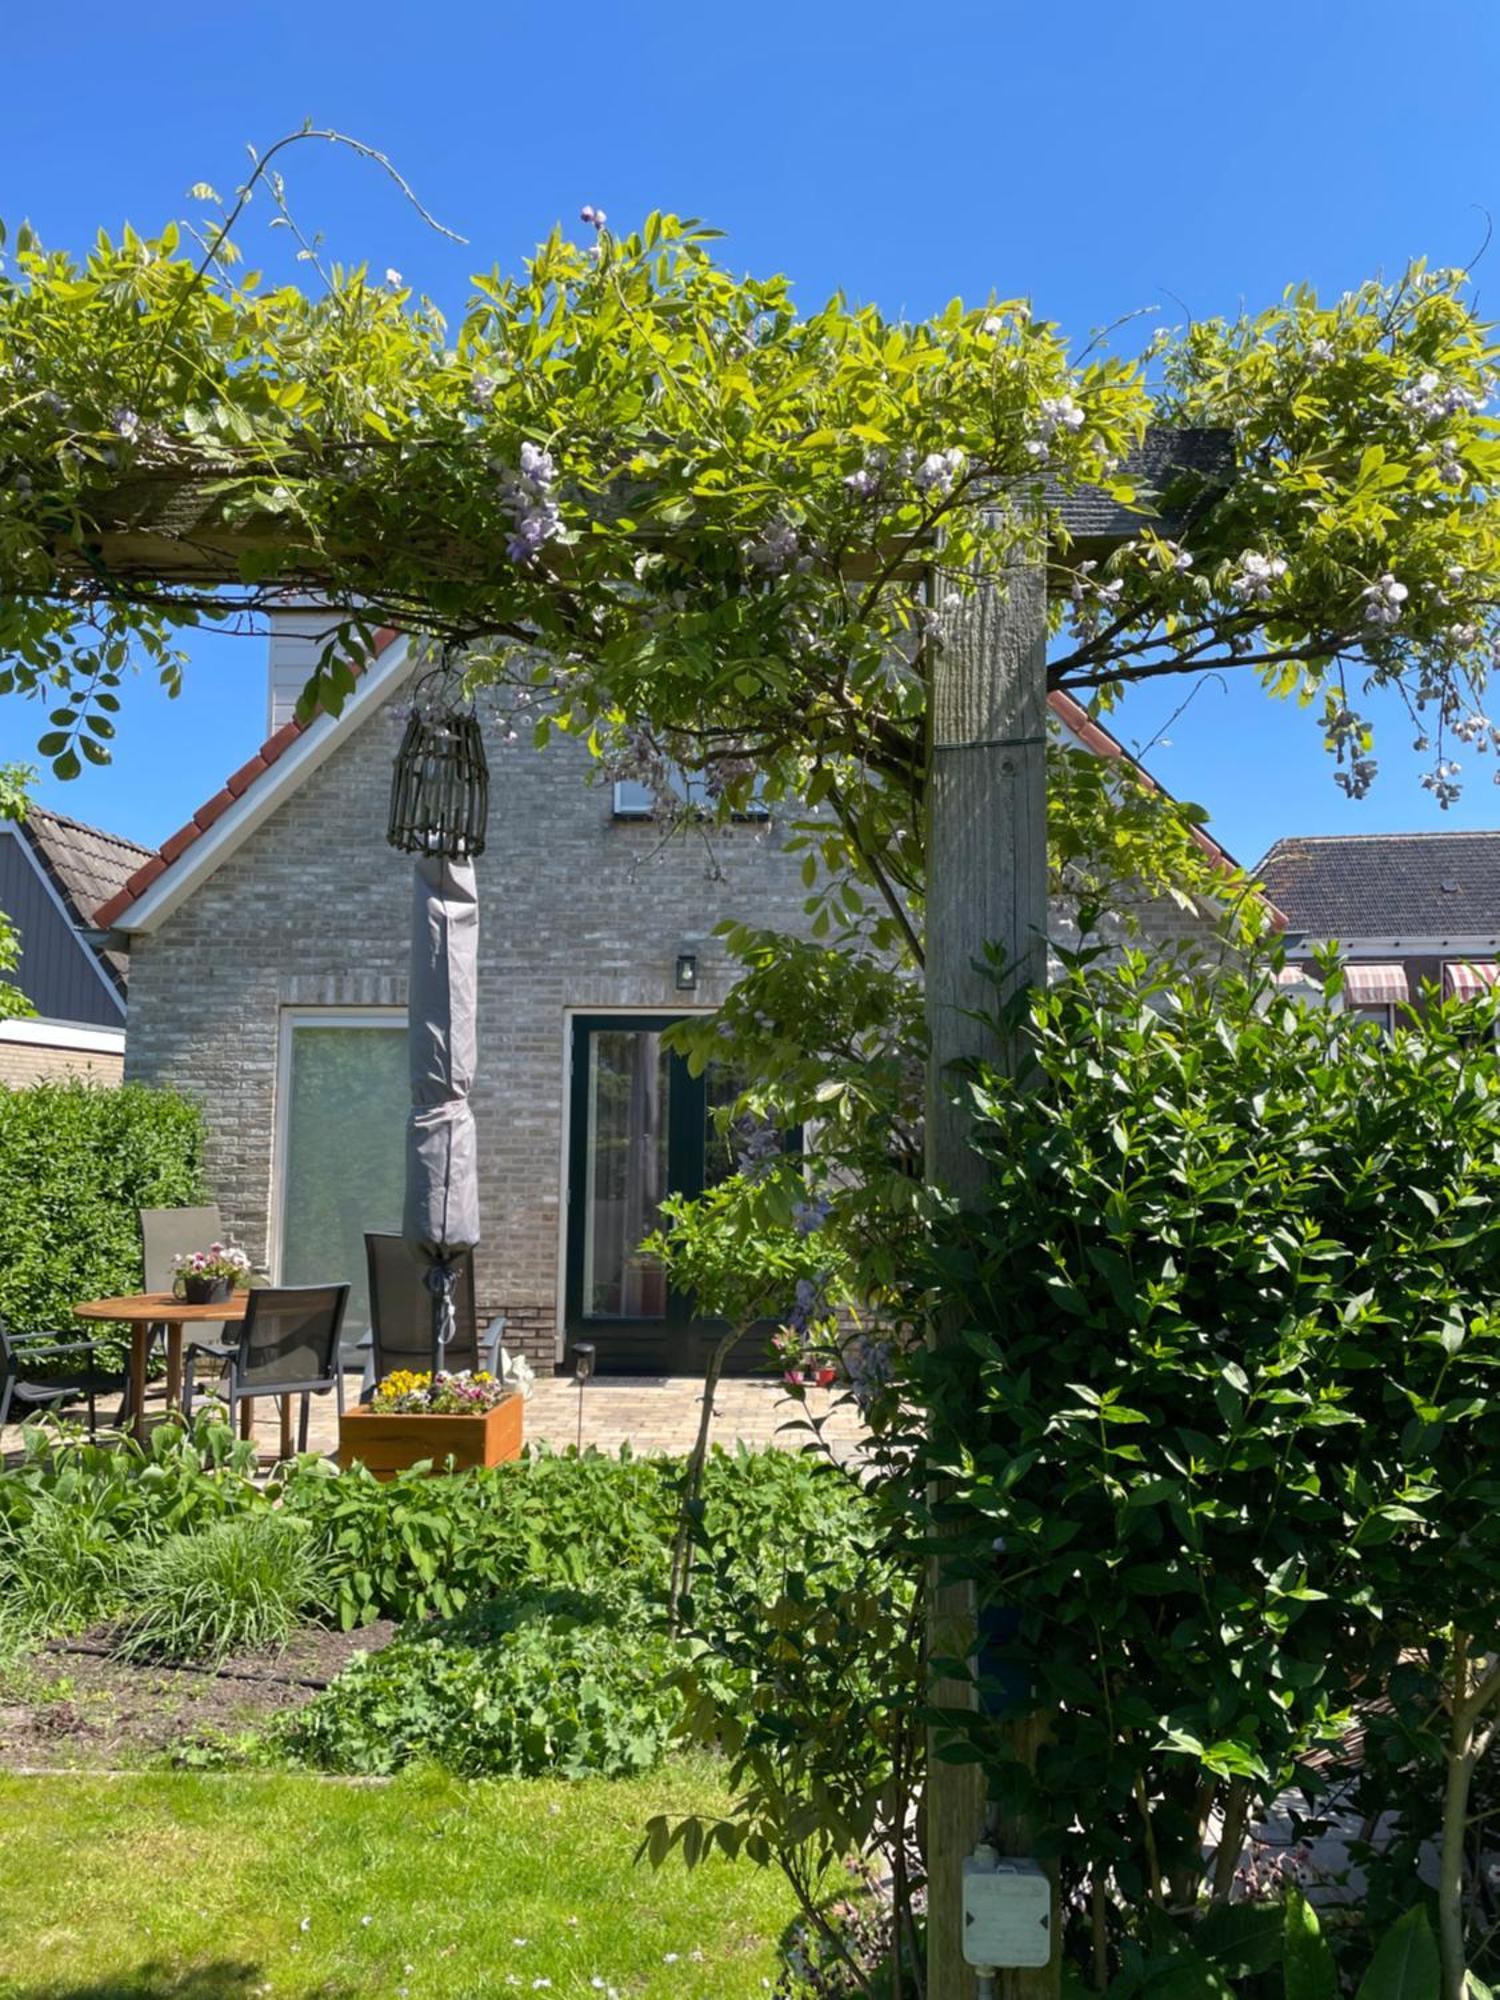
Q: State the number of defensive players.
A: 0